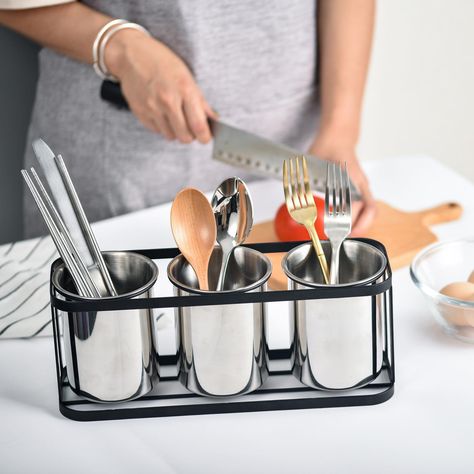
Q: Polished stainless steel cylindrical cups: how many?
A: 3